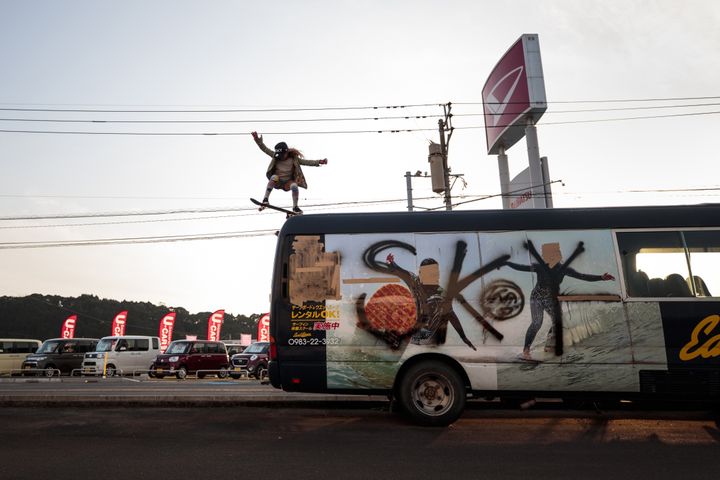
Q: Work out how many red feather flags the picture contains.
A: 5